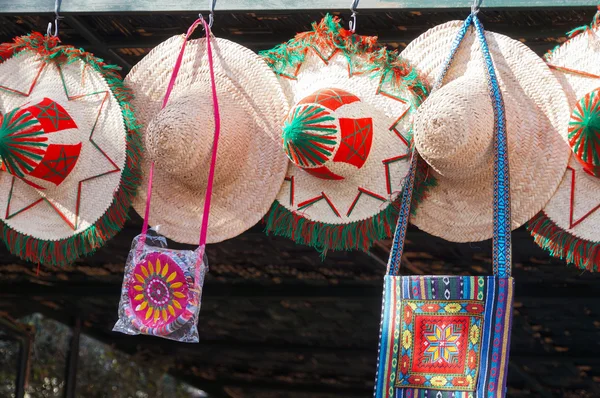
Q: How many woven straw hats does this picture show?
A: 5